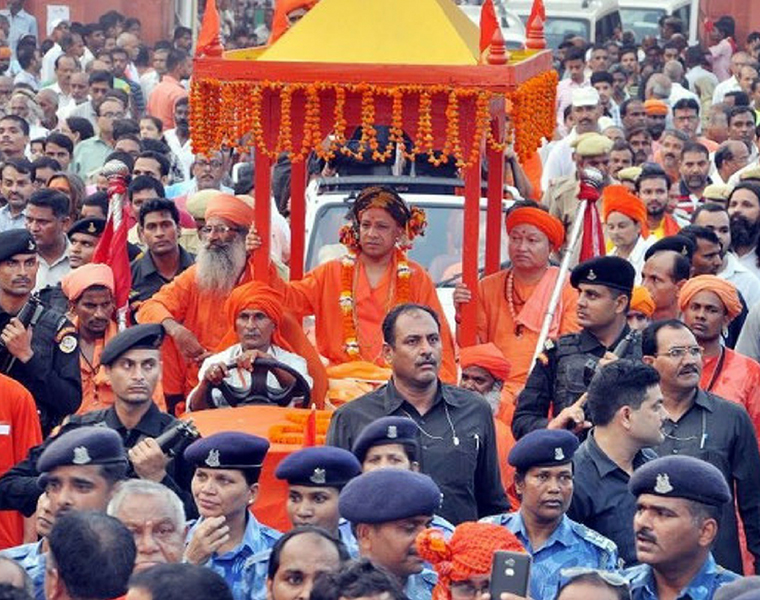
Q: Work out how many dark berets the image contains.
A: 12